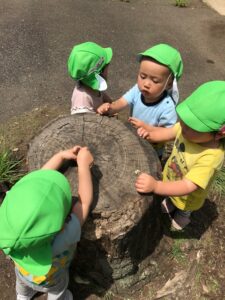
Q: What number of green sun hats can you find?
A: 4